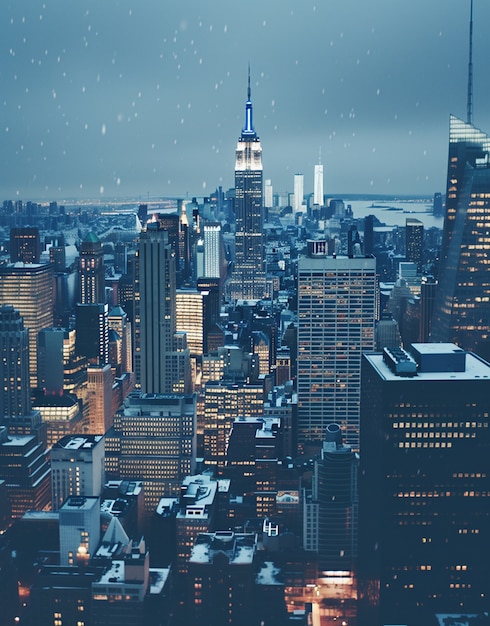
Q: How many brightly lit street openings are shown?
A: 1